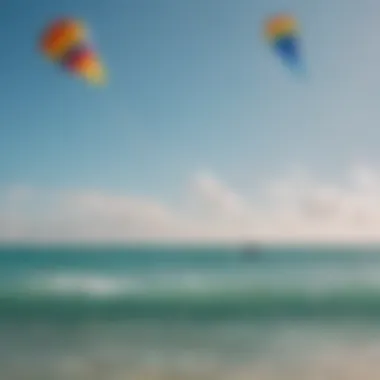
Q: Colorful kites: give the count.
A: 2